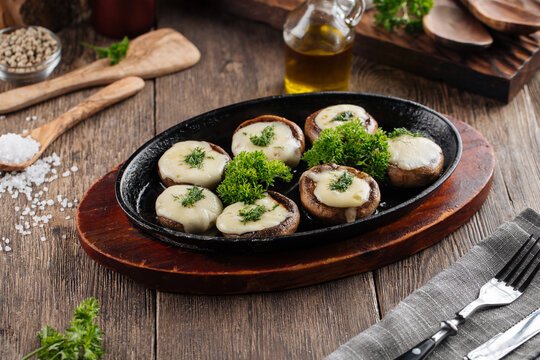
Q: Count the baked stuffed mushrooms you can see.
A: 7